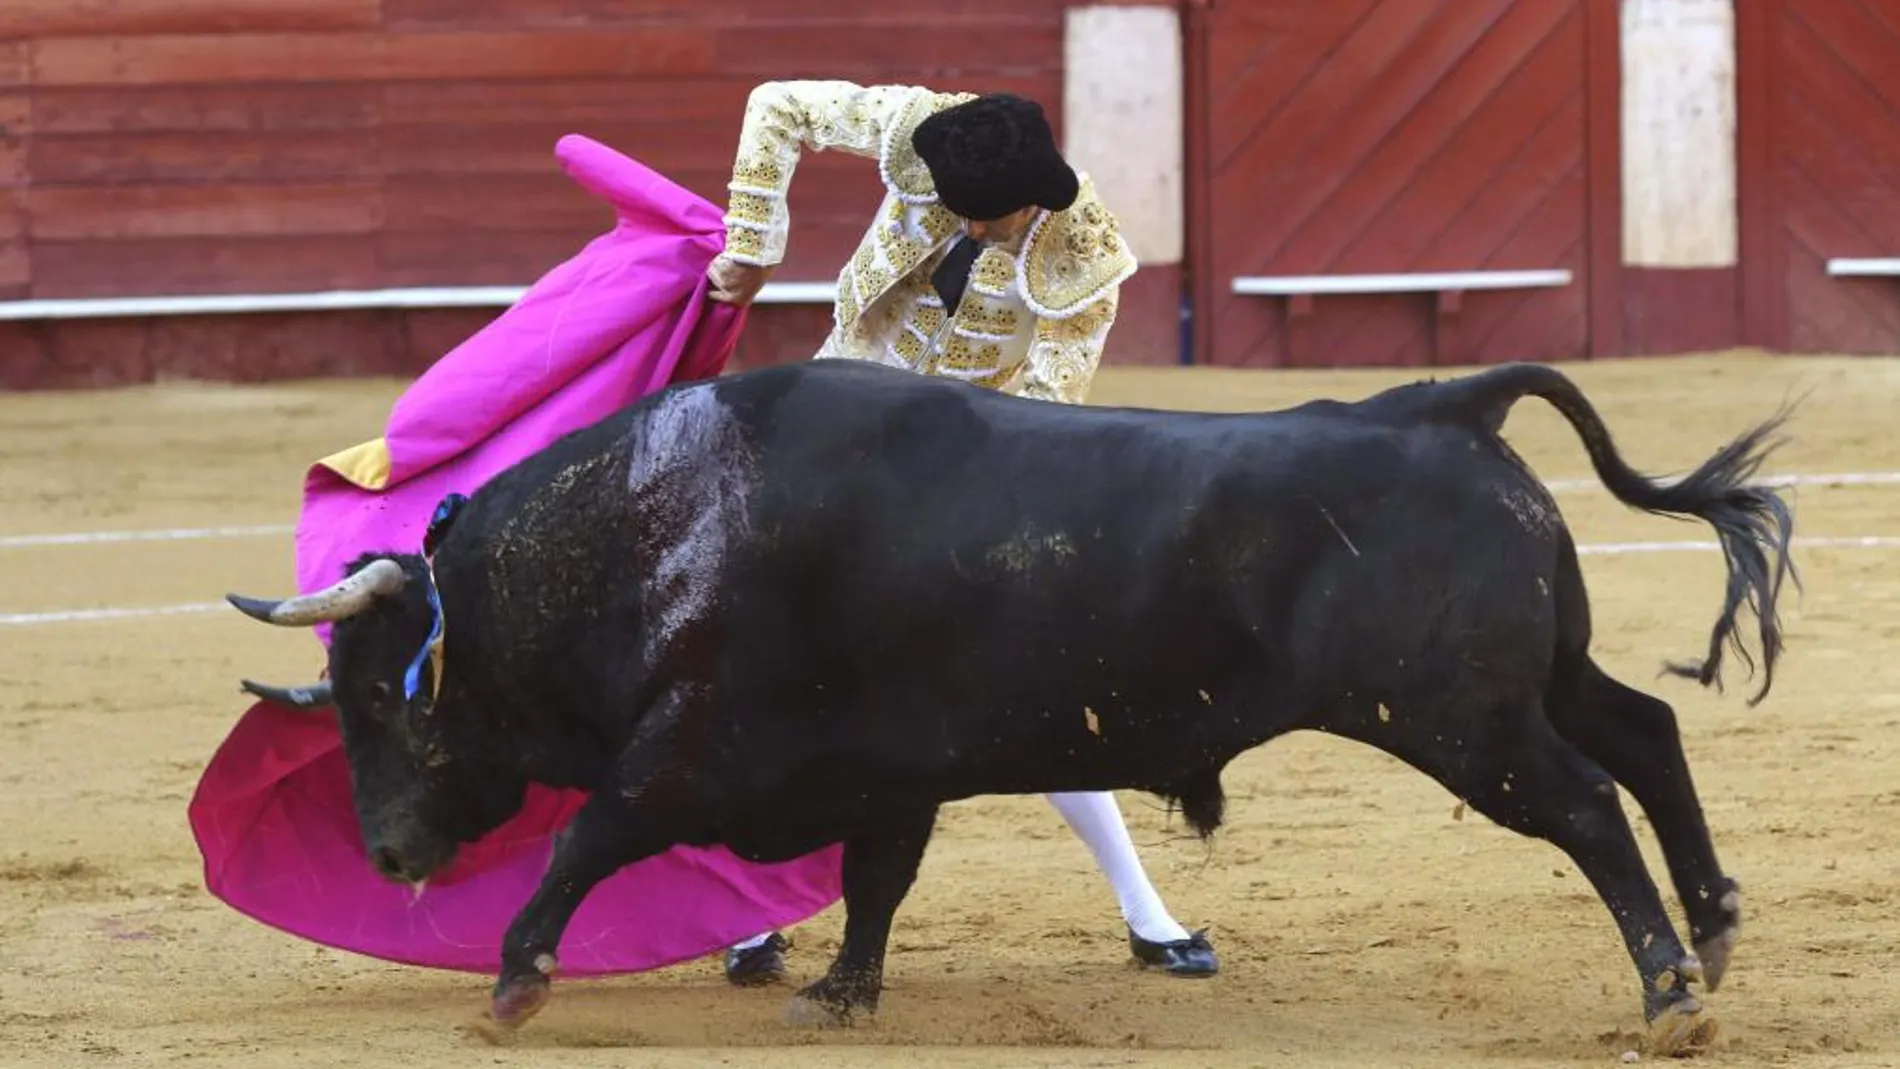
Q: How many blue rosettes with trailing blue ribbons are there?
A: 1